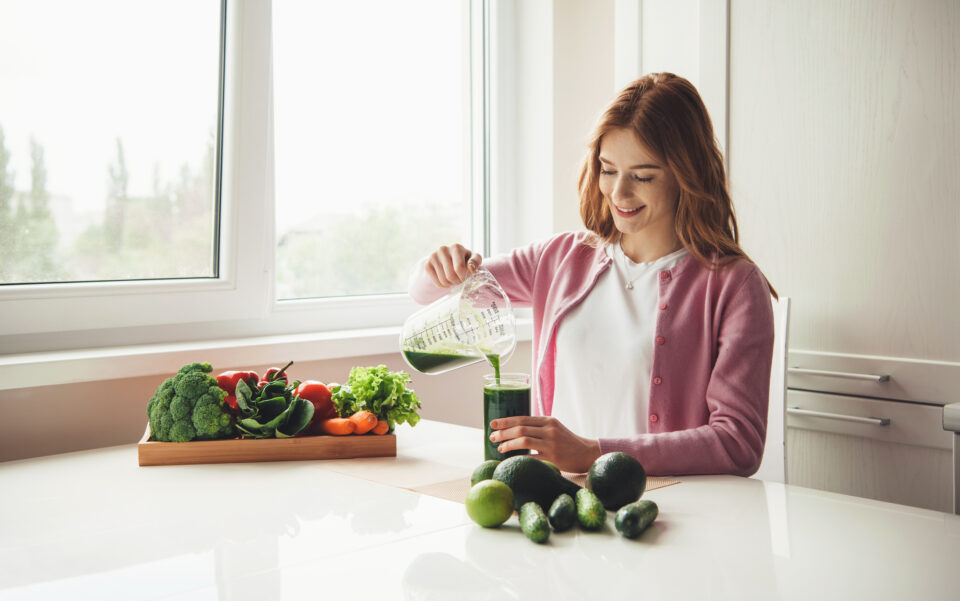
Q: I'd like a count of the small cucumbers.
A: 4